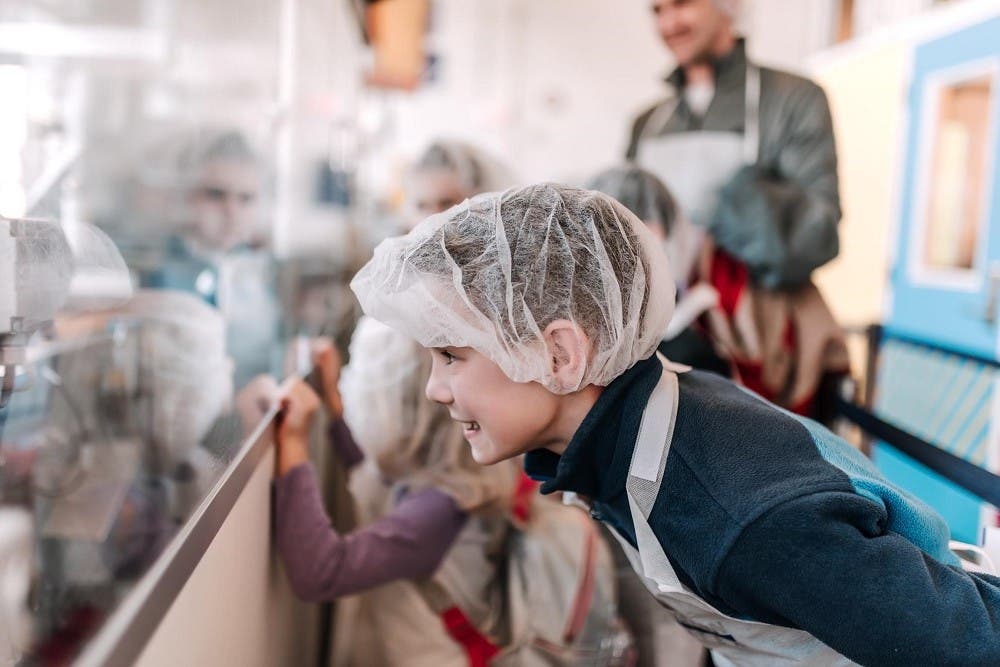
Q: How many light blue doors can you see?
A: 1